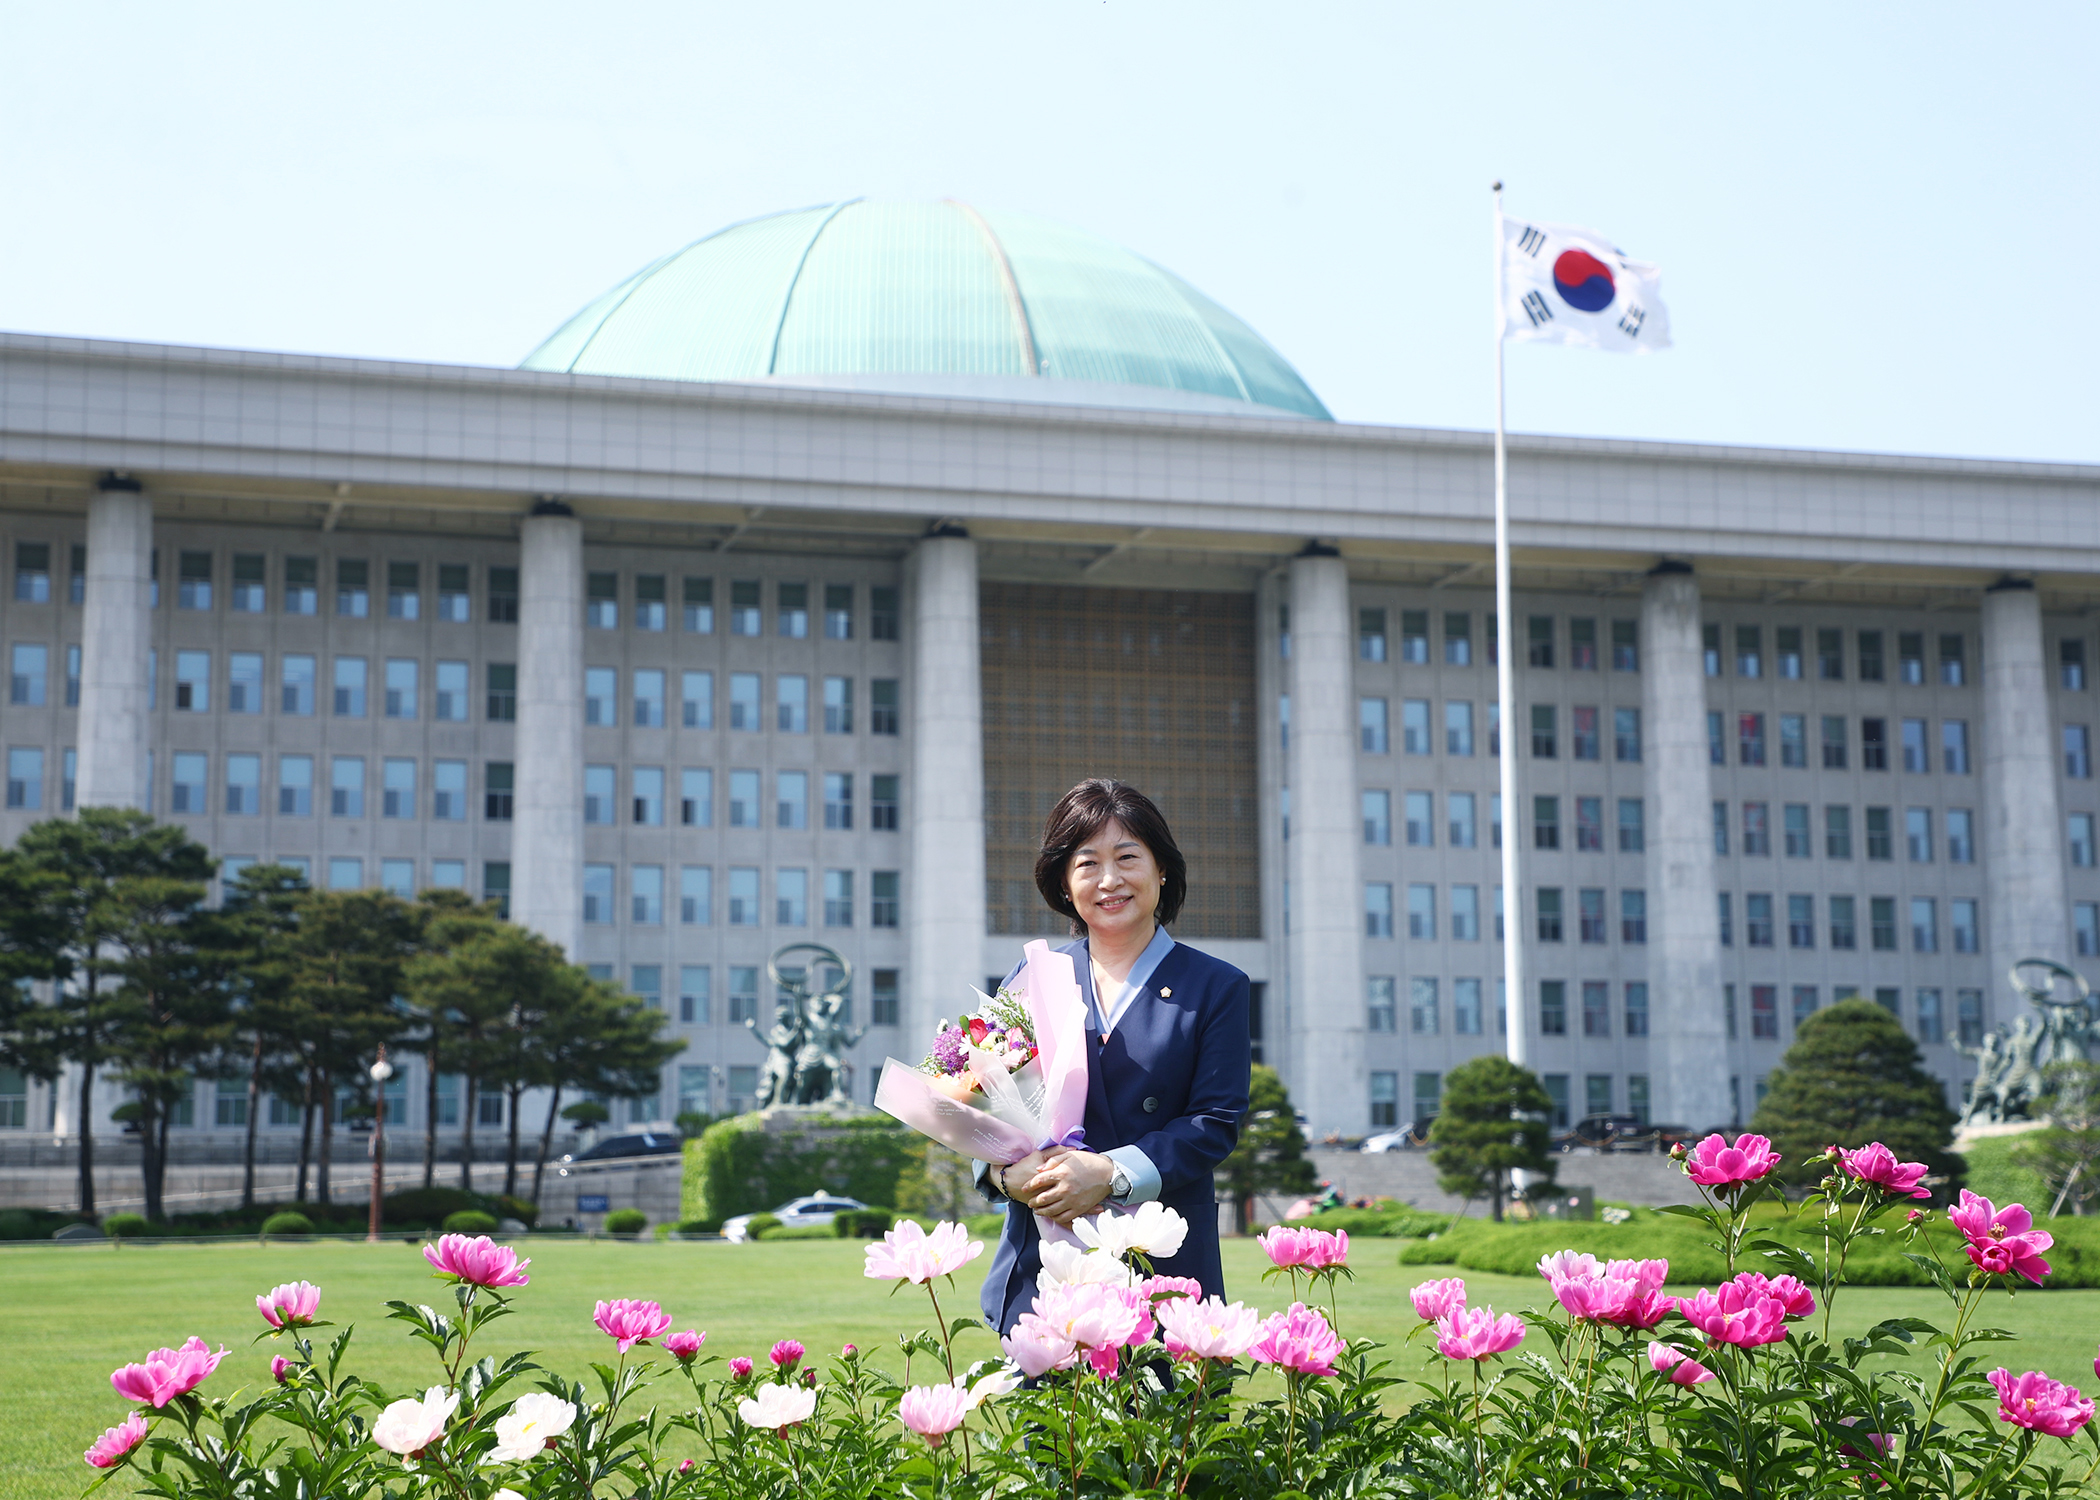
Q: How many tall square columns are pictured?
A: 6